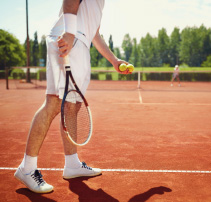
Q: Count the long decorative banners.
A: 0